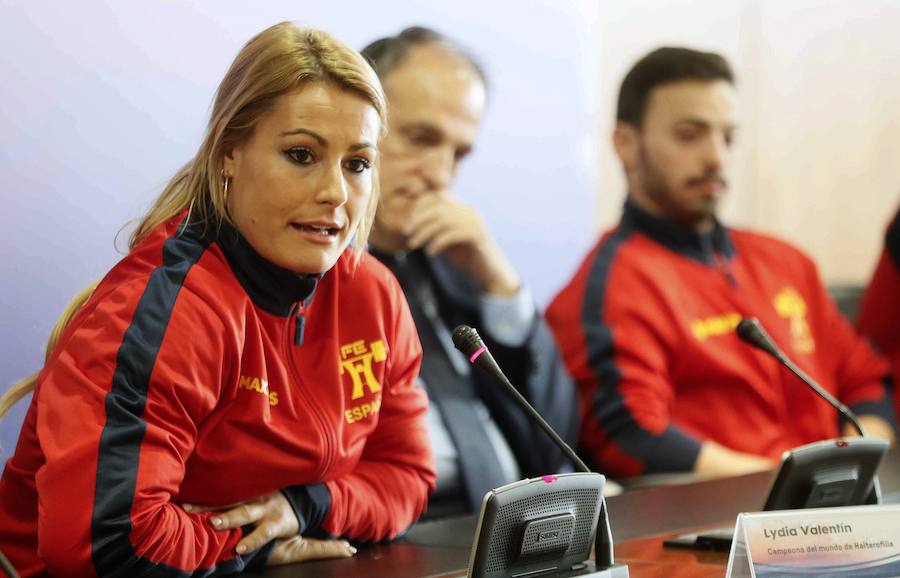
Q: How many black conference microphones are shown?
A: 2